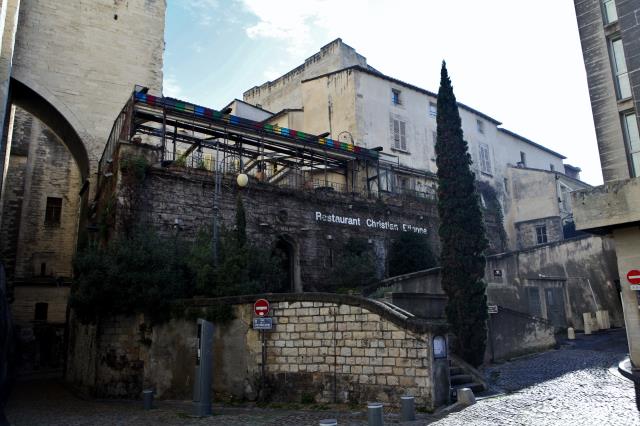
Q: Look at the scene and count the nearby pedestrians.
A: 0